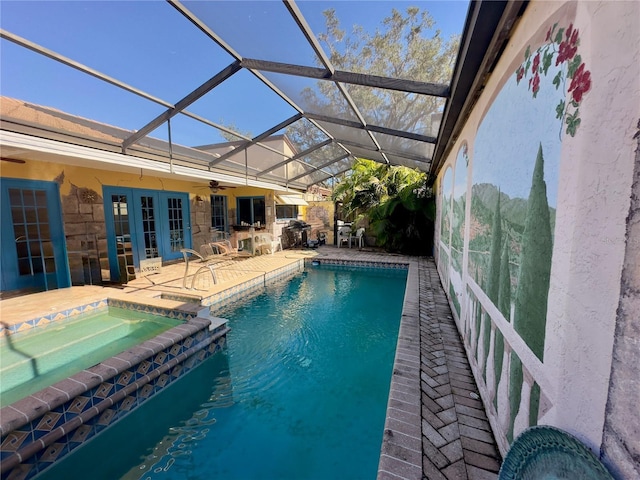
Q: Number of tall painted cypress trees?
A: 3